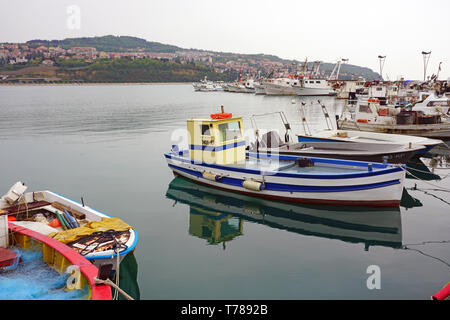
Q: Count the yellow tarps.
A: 1